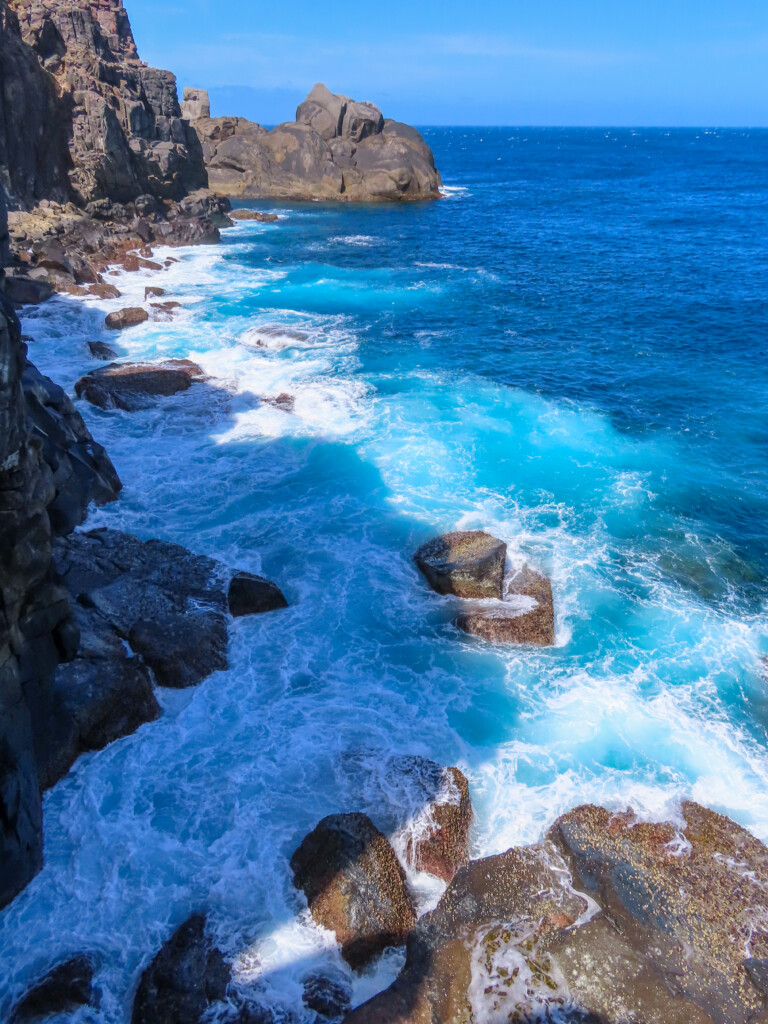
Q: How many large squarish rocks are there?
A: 2